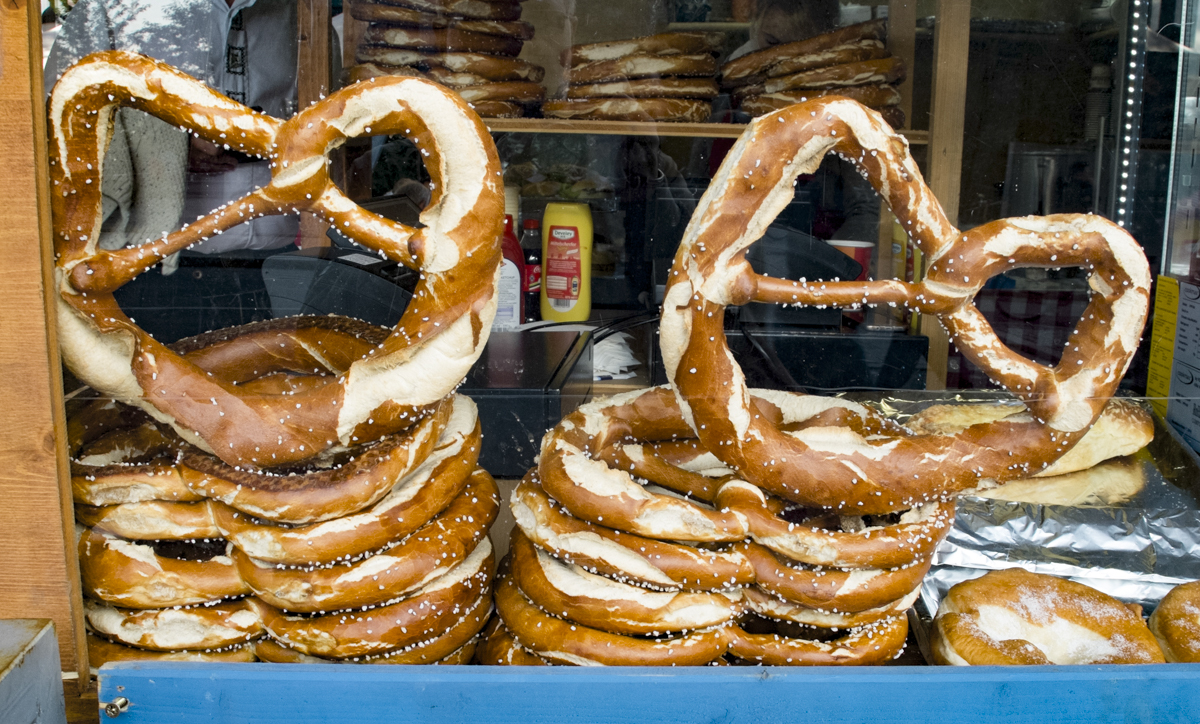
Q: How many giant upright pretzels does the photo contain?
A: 2